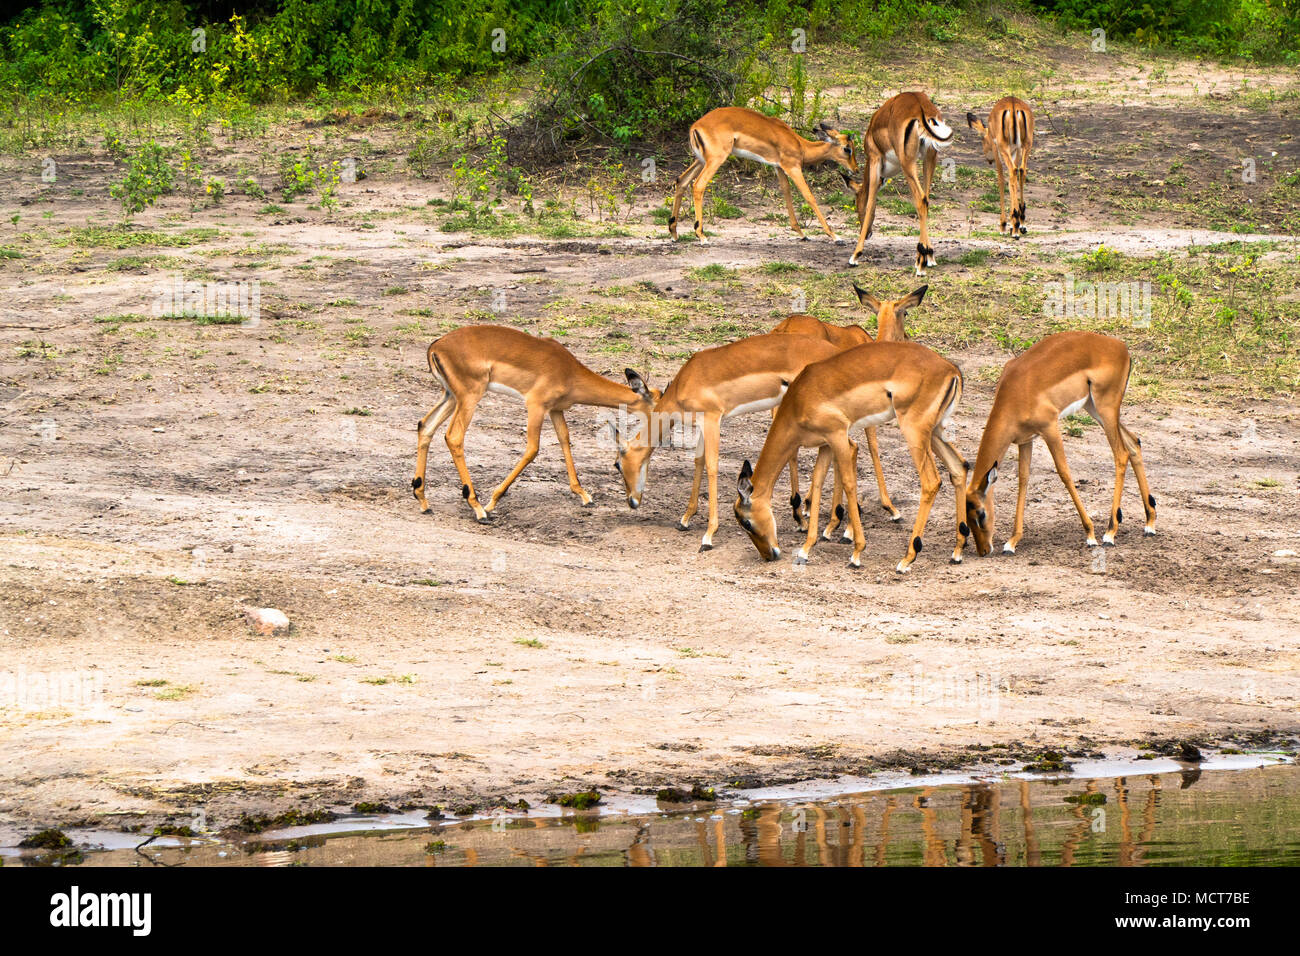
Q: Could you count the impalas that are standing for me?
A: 8